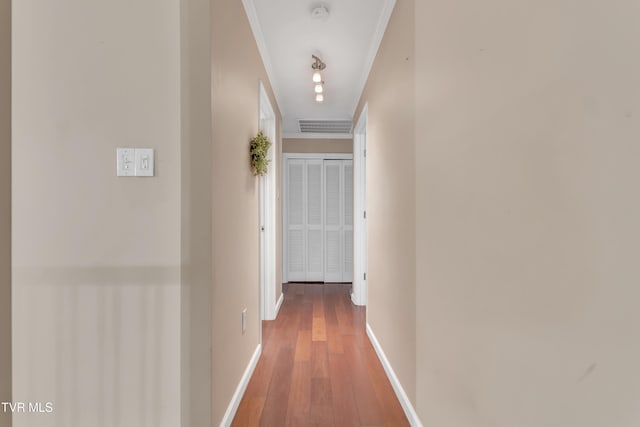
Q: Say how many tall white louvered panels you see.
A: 4